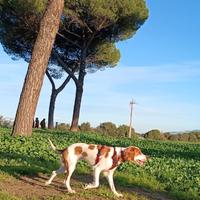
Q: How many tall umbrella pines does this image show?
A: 3